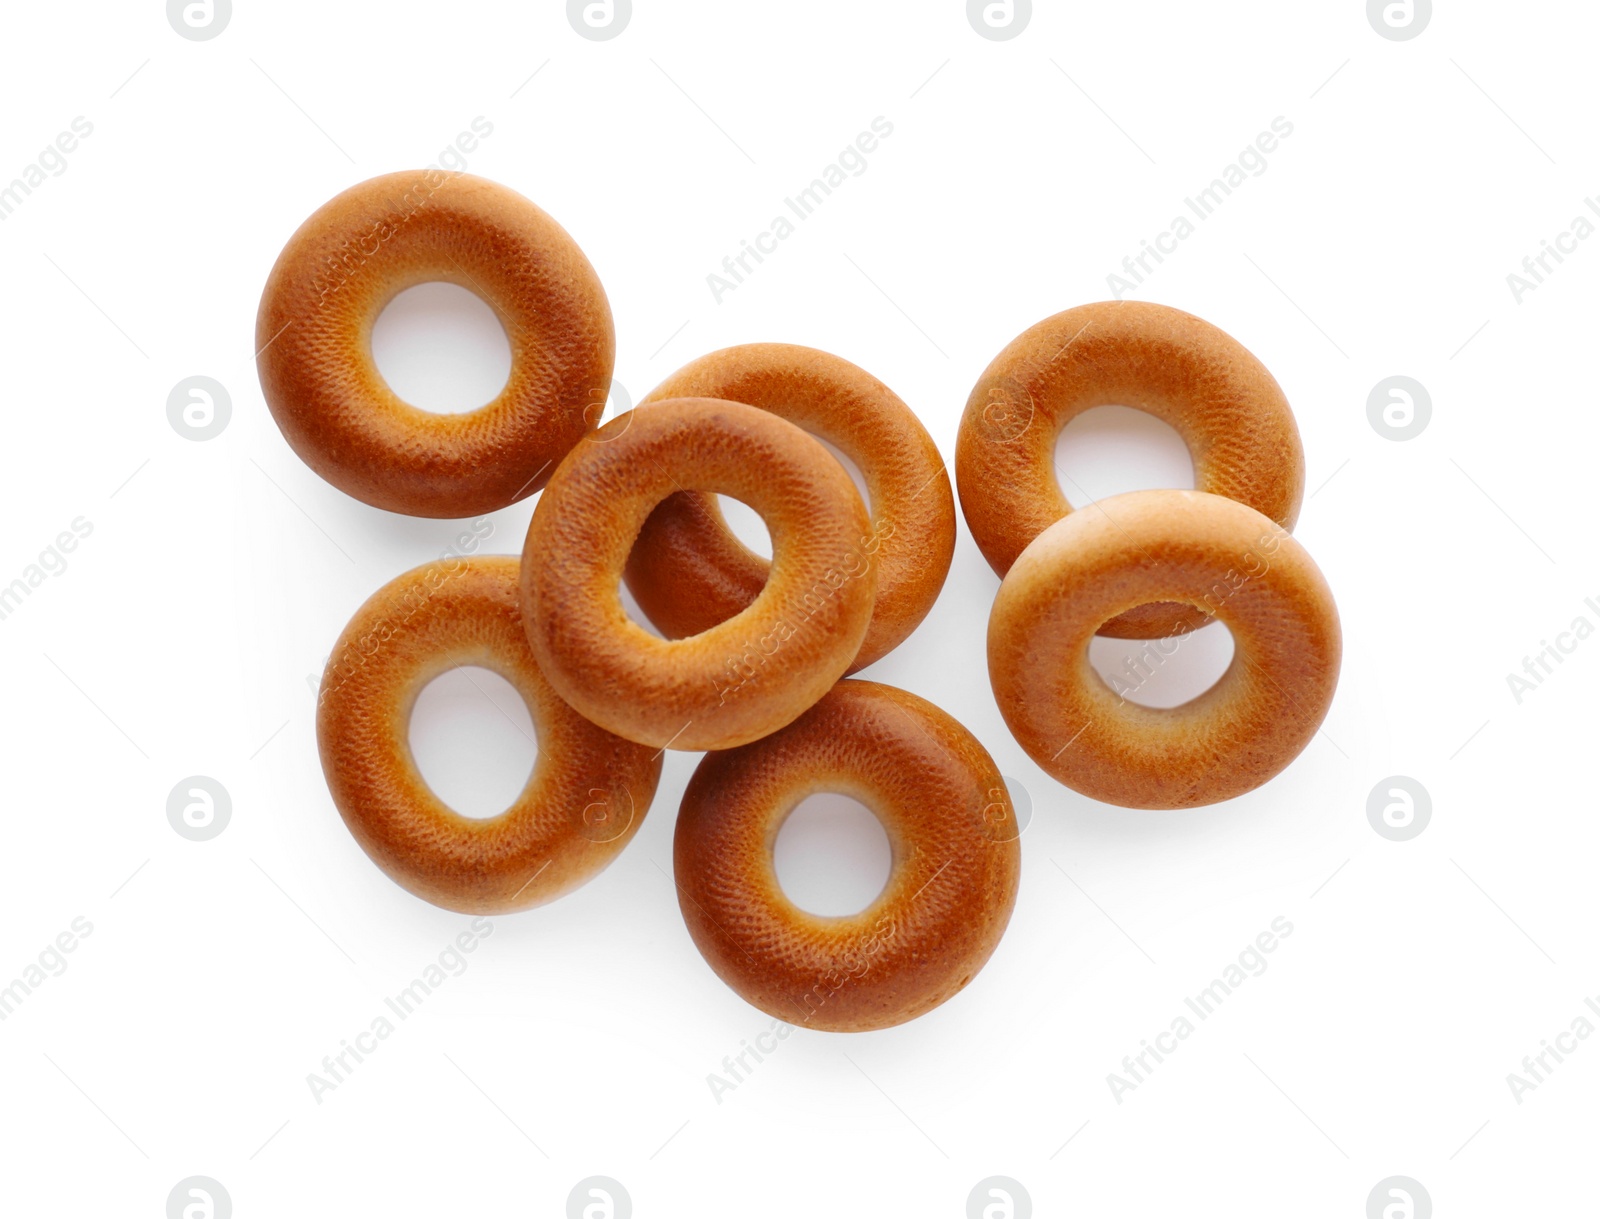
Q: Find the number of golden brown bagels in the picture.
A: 7